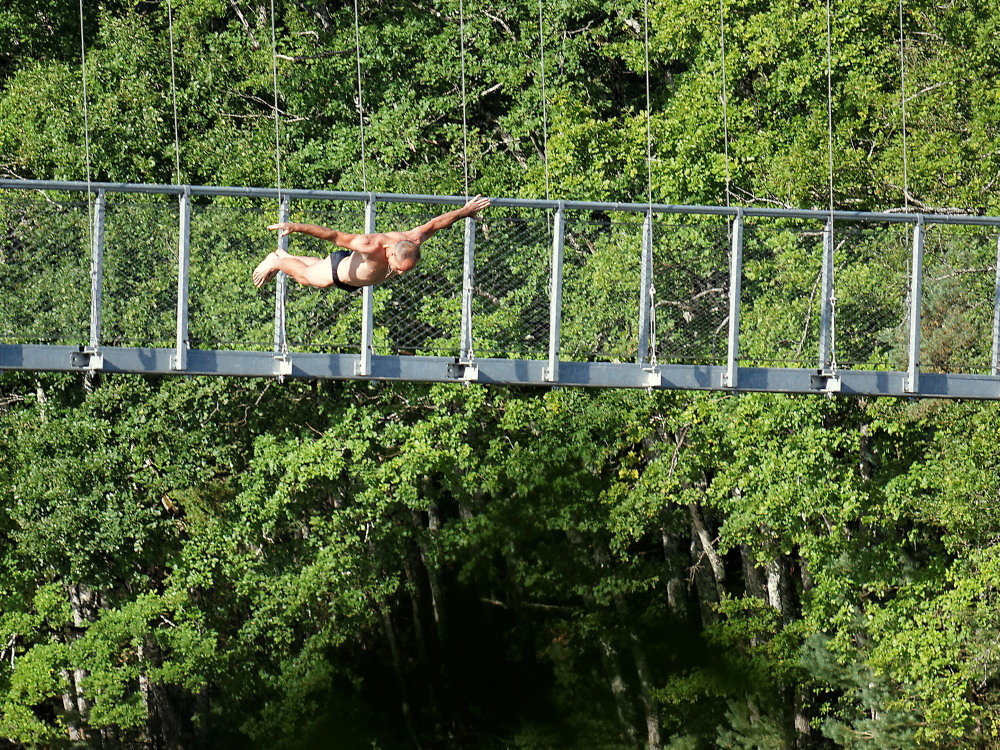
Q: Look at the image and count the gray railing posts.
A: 11